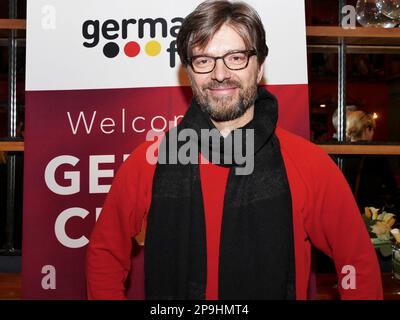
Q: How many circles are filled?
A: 3